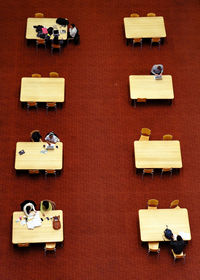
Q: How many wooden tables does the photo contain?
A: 8